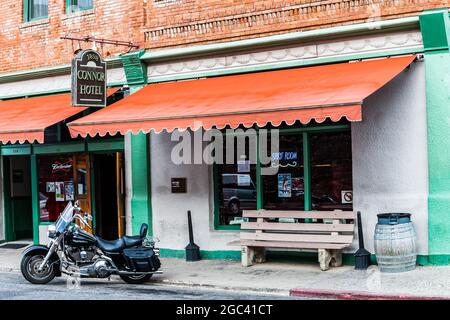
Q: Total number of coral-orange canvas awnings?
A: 2